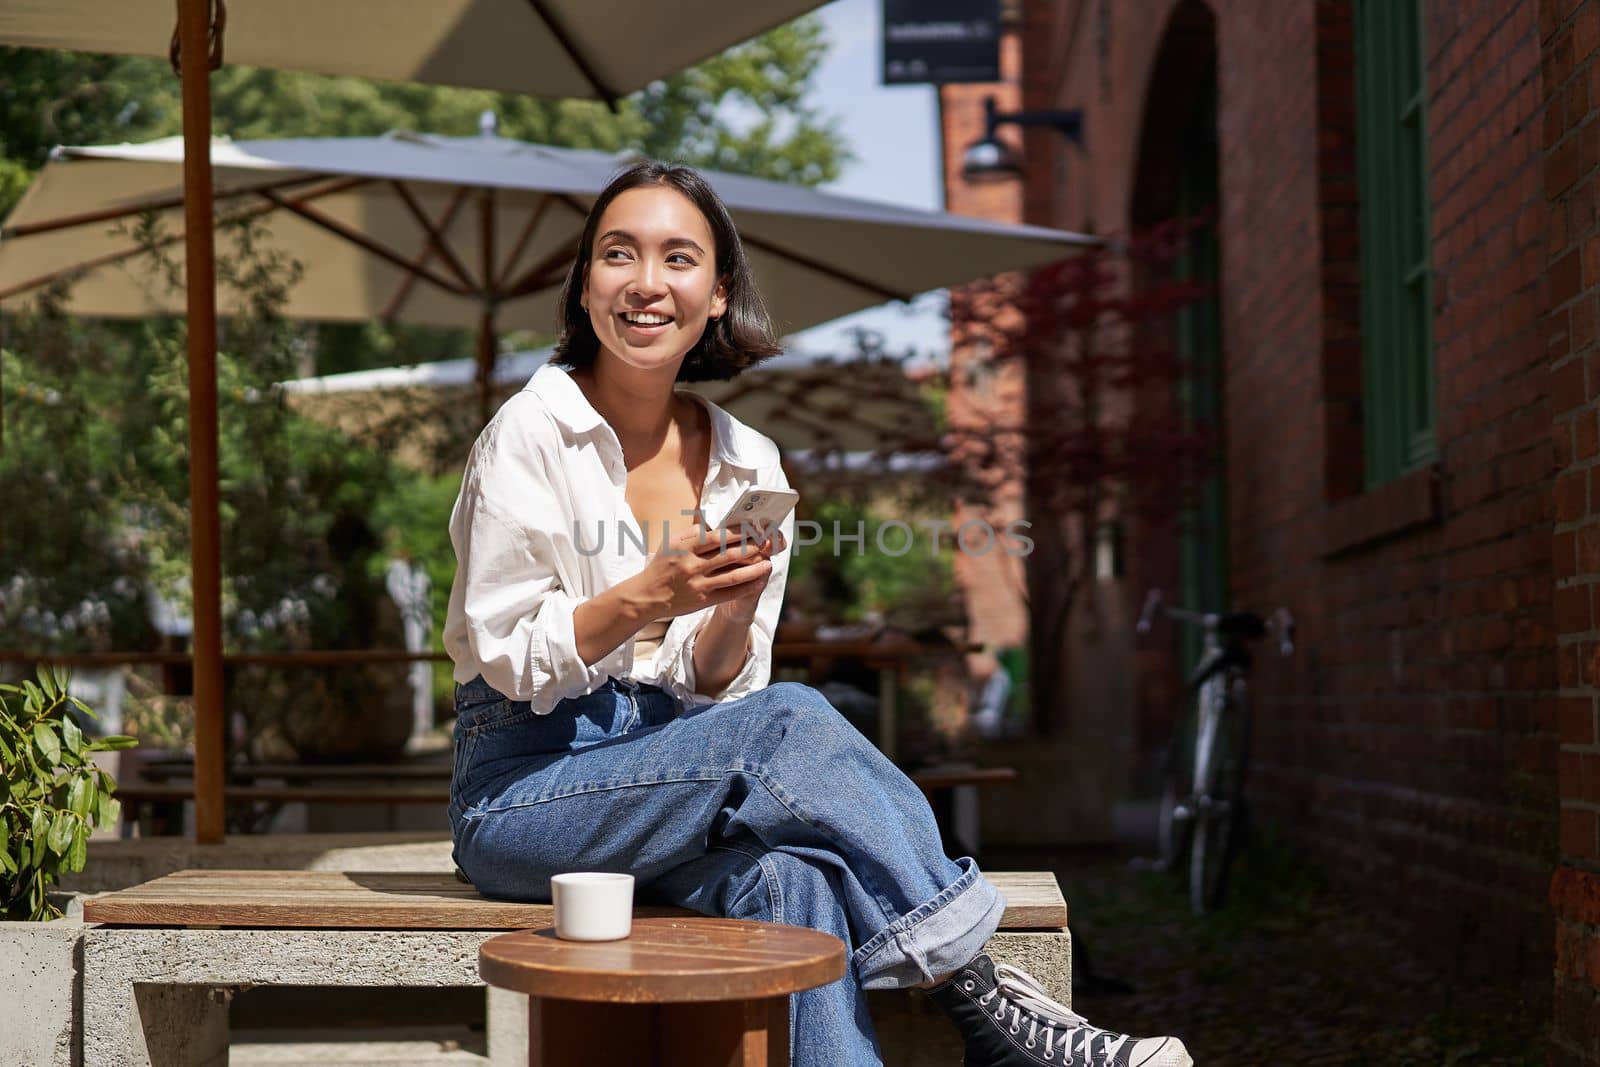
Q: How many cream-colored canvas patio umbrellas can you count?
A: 3